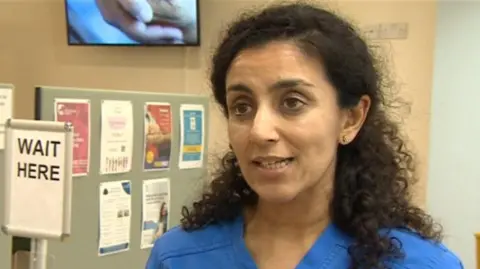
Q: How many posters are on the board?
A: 6